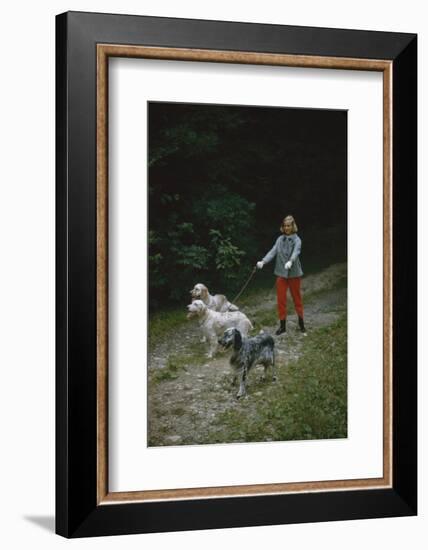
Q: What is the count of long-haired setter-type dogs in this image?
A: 3